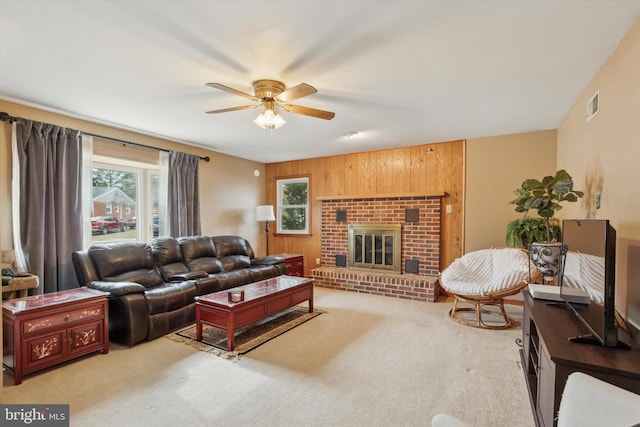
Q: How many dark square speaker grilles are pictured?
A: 4